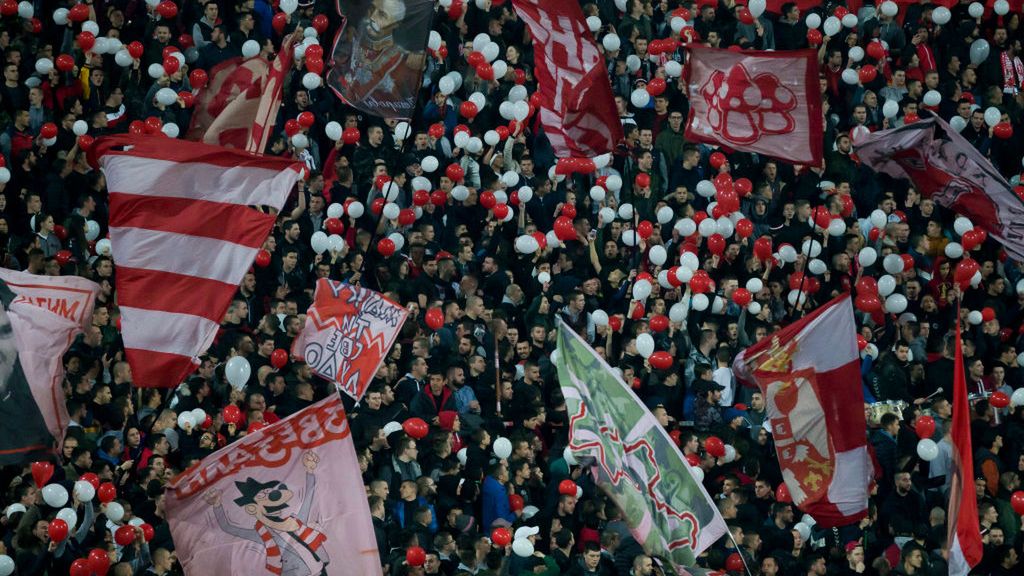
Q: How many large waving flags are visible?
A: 12